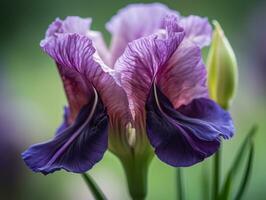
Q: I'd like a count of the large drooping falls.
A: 2